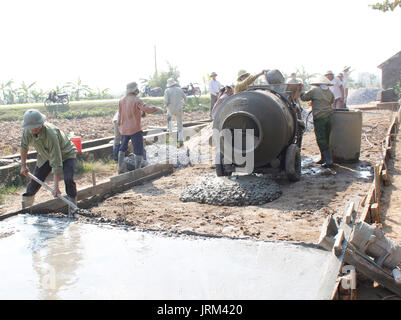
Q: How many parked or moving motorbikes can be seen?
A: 3